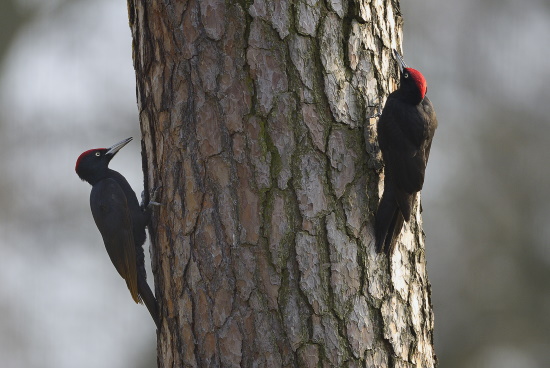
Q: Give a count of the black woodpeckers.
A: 2